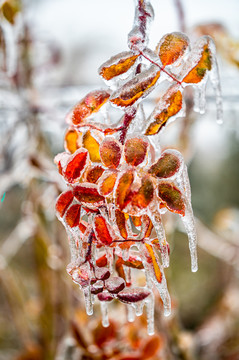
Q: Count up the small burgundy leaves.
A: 5